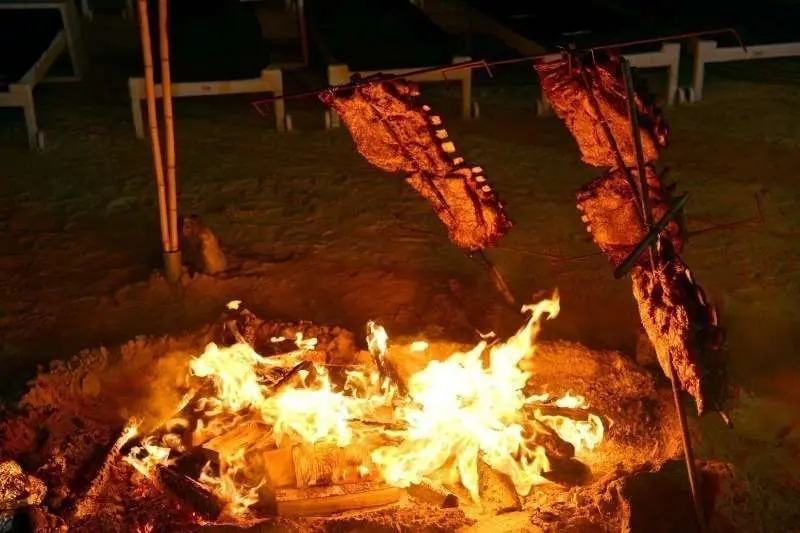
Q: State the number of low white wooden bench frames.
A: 5